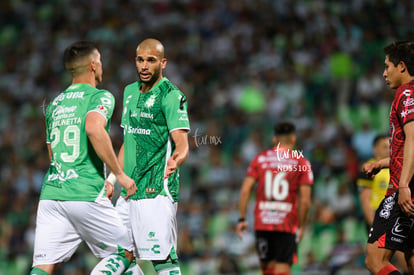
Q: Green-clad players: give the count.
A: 2